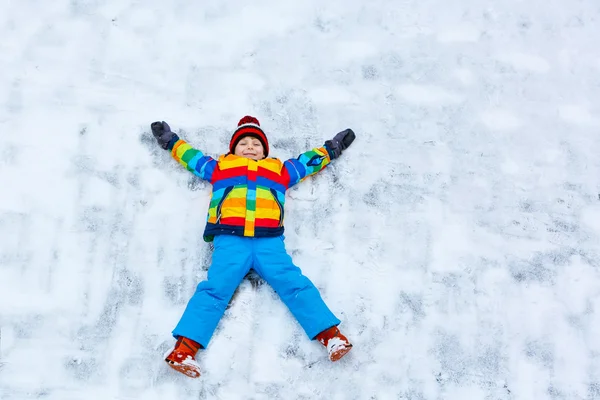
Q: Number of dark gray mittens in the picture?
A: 2